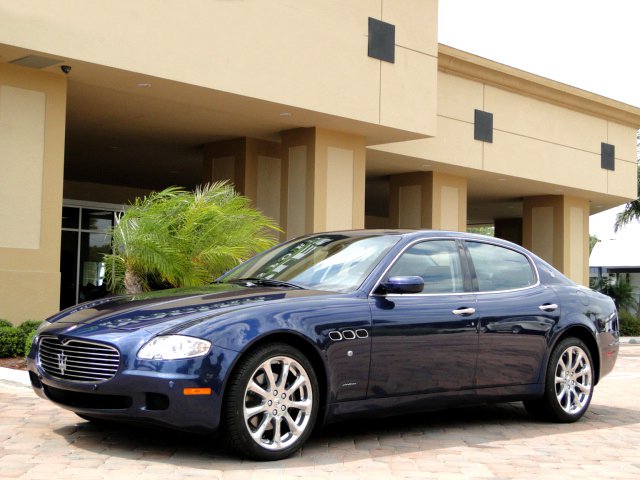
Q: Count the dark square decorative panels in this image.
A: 3